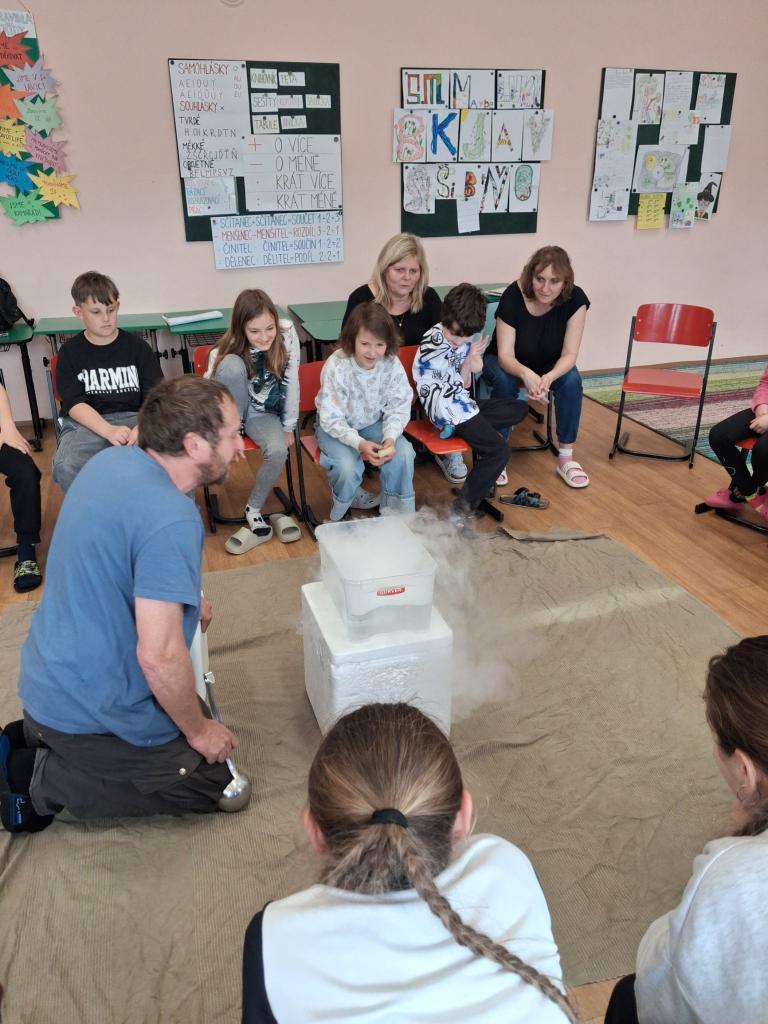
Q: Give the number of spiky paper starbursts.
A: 9